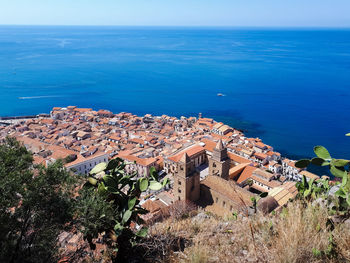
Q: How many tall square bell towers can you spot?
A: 2